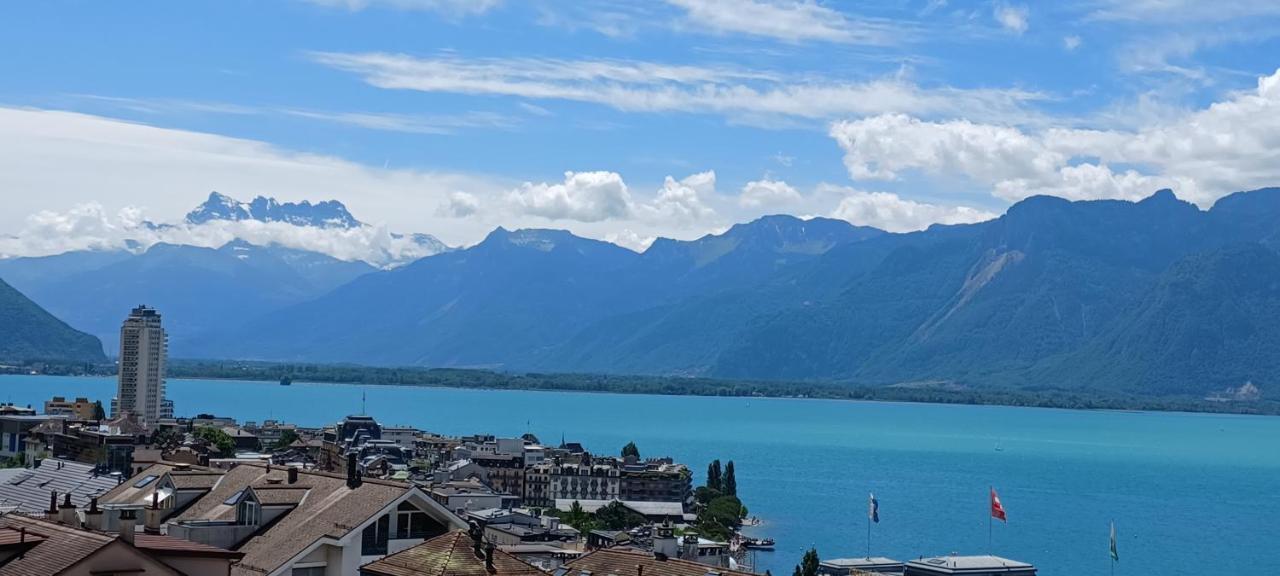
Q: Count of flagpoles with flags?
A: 3